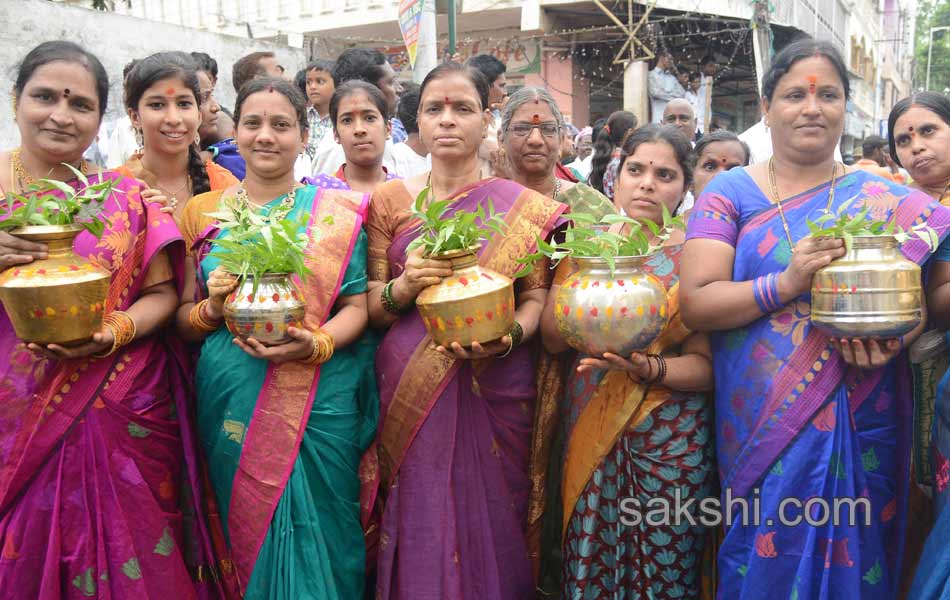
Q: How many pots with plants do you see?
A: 5